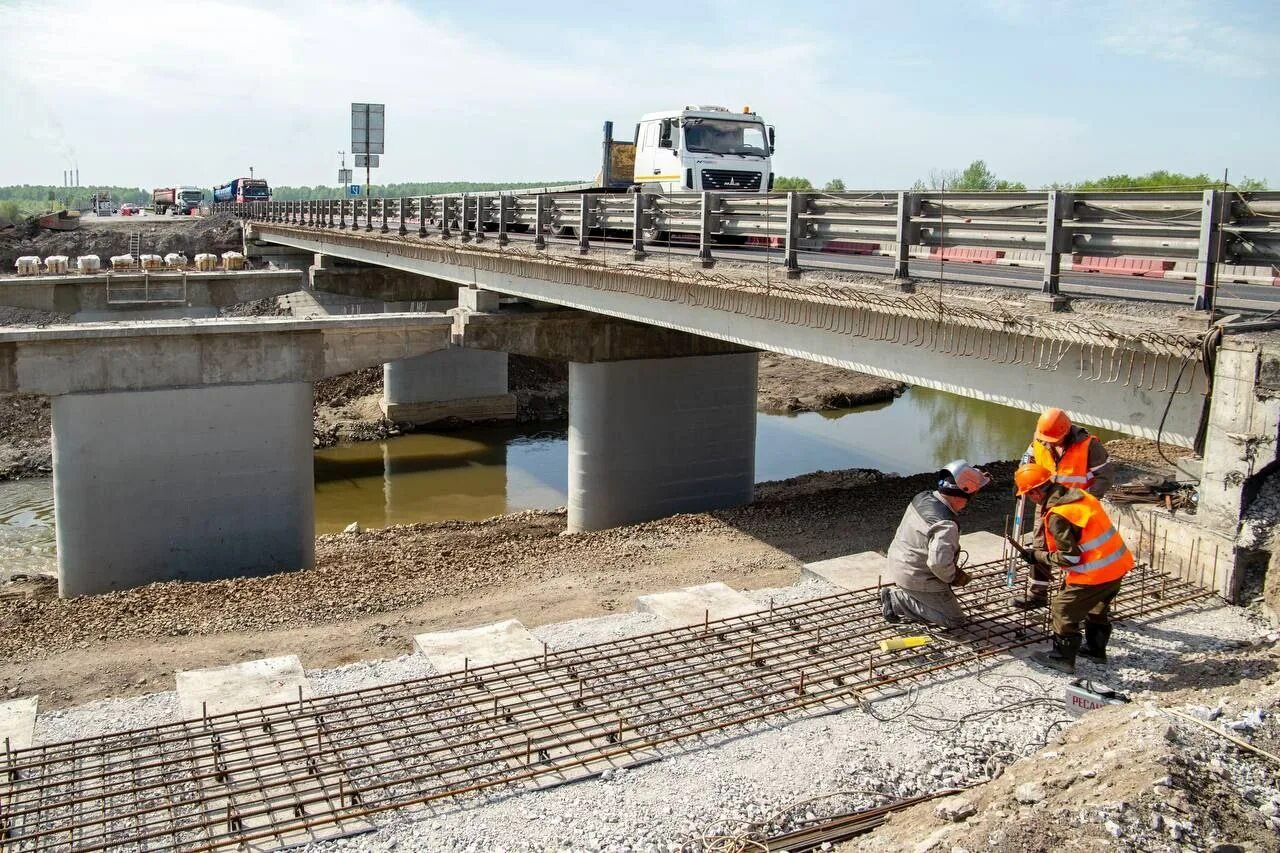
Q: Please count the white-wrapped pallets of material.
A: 8